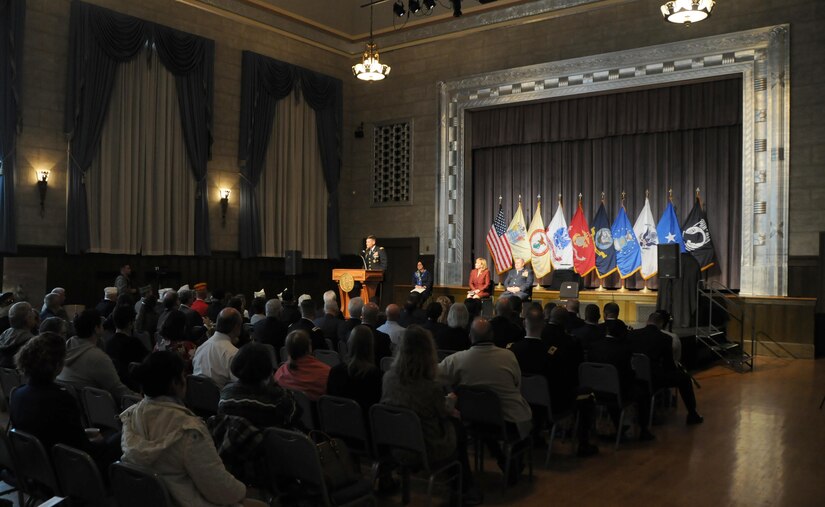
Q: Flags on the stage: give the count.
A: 10